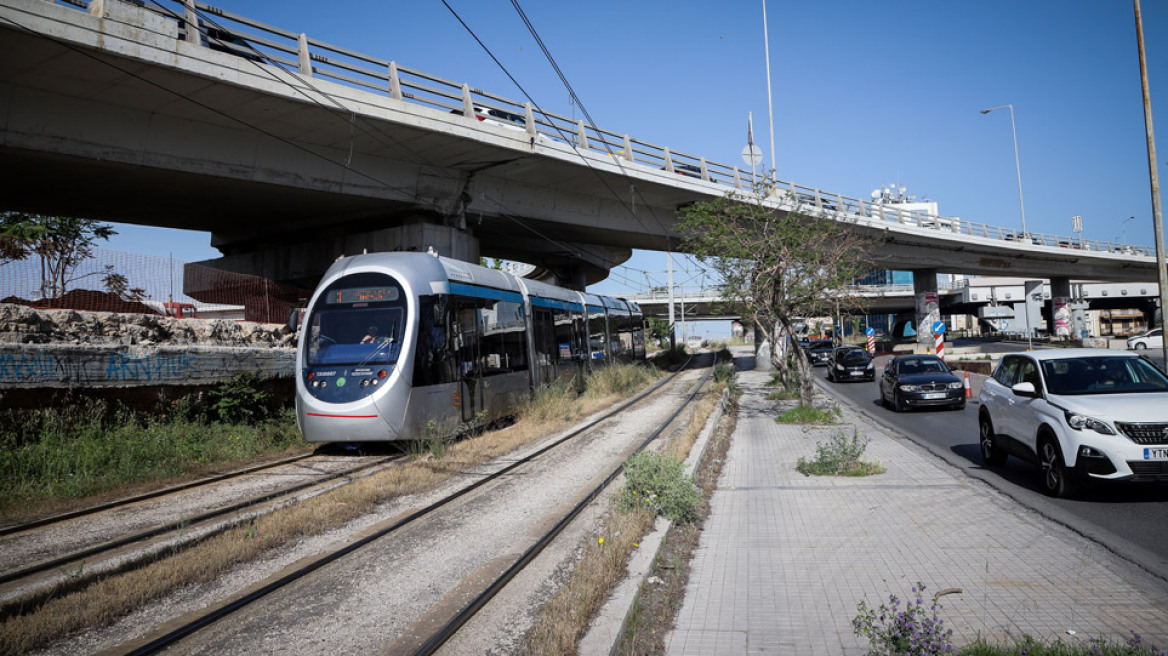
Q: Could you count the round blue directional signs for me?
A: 2